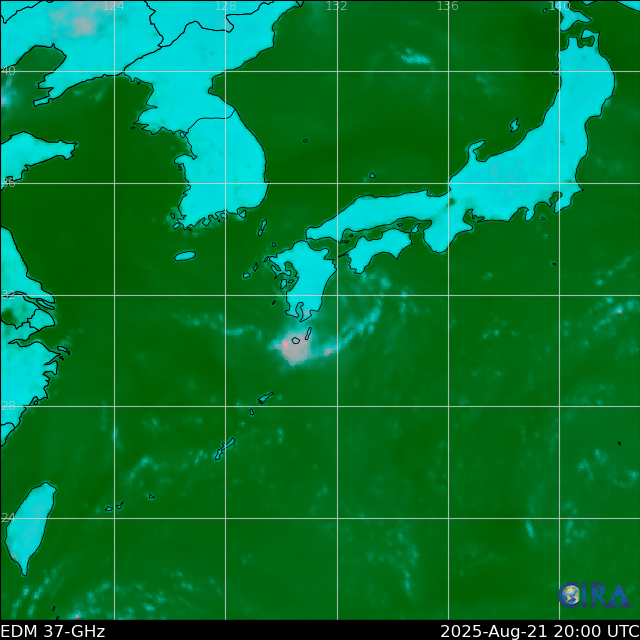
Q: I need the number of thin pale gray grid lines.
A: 10